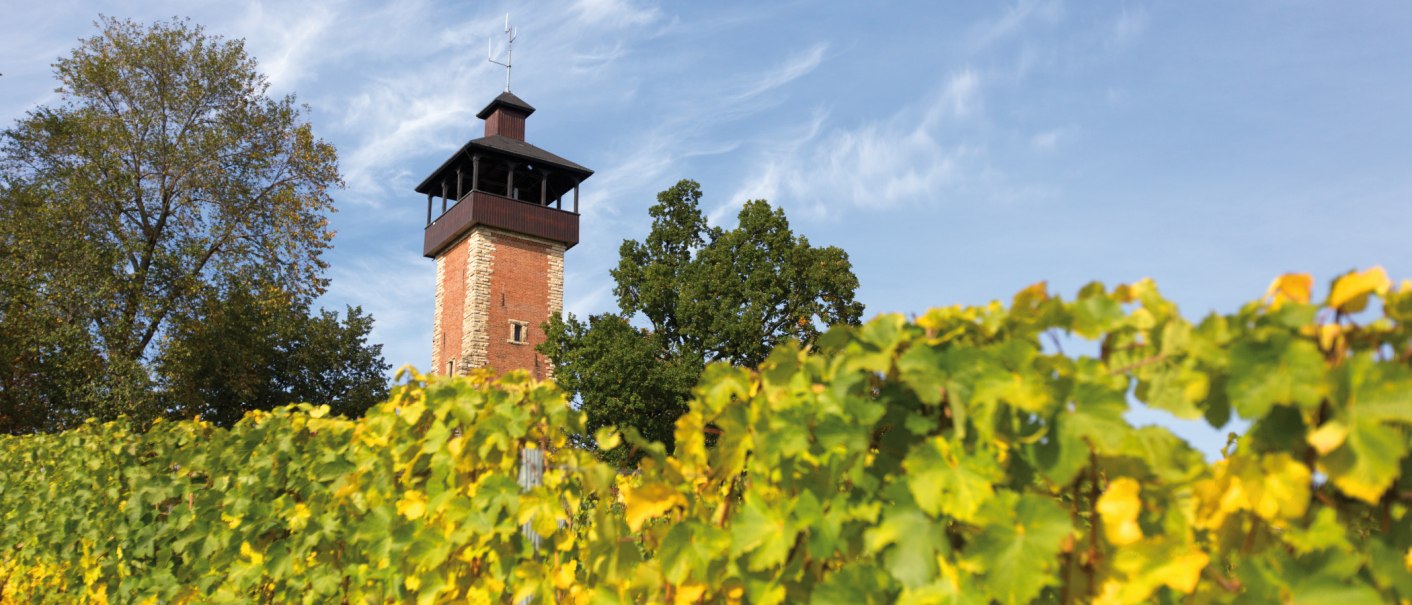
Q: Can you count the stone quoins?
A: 3